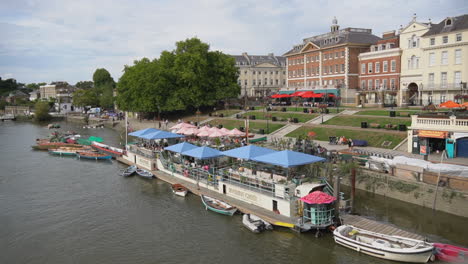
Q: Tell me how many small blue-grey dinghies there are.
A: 2